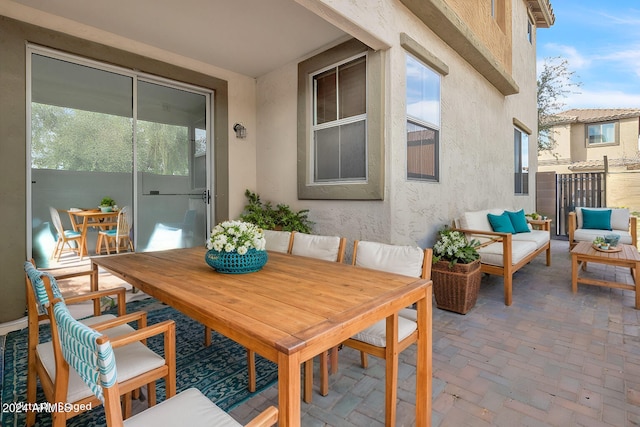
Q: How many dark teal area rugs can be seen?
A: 1